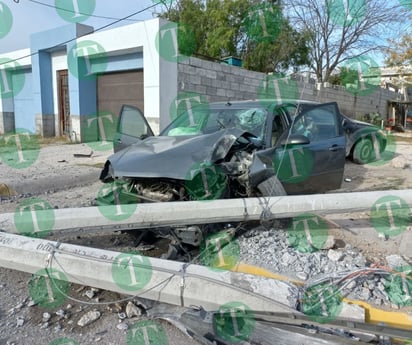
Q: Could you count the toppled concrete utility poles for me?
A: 2